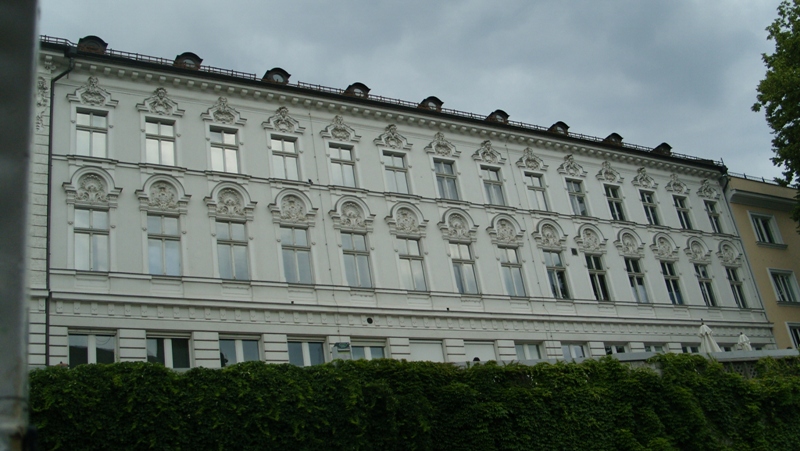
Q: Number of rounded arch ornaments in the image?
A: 14